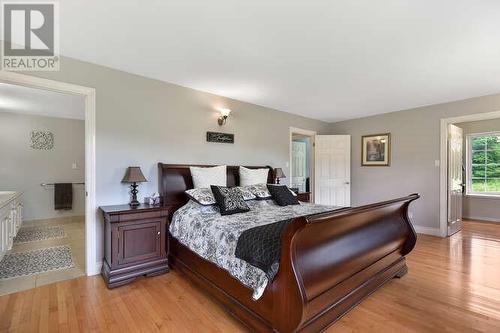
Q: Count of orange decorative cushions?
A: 0